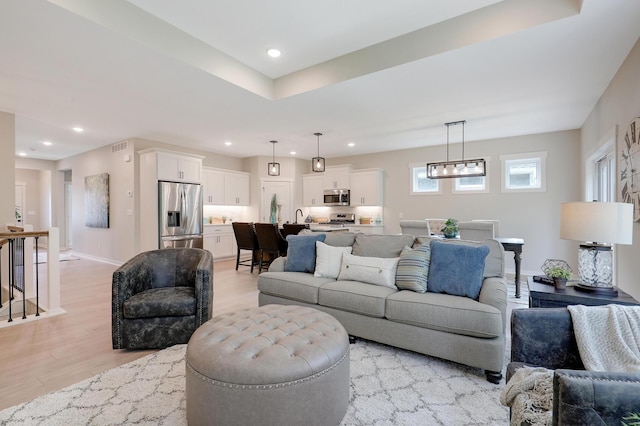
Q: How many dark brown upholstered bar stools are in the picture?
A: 3